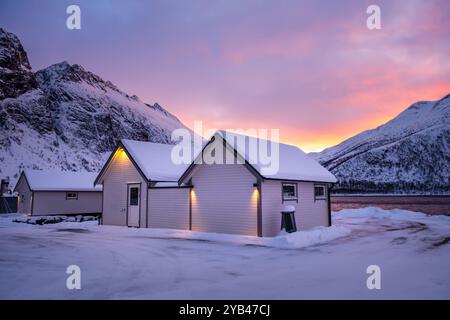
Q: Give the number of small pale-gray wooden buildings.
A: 3